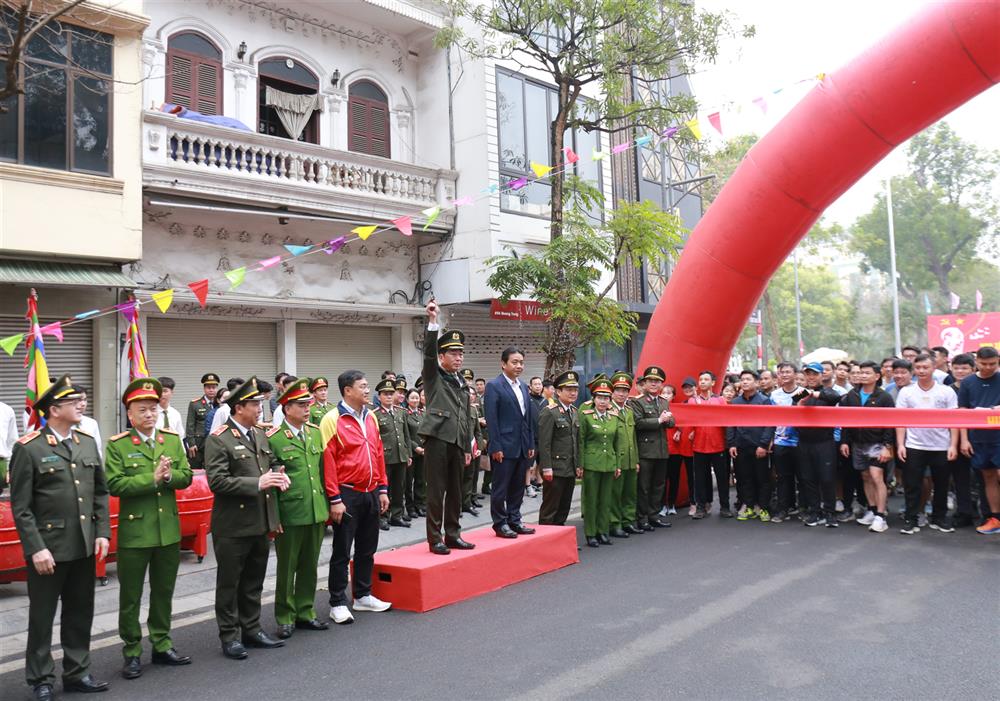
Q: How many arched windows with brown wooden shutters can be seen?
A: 2